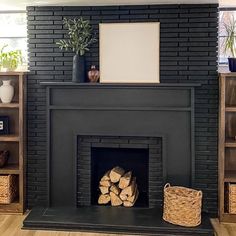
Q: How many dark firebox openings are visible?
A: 1